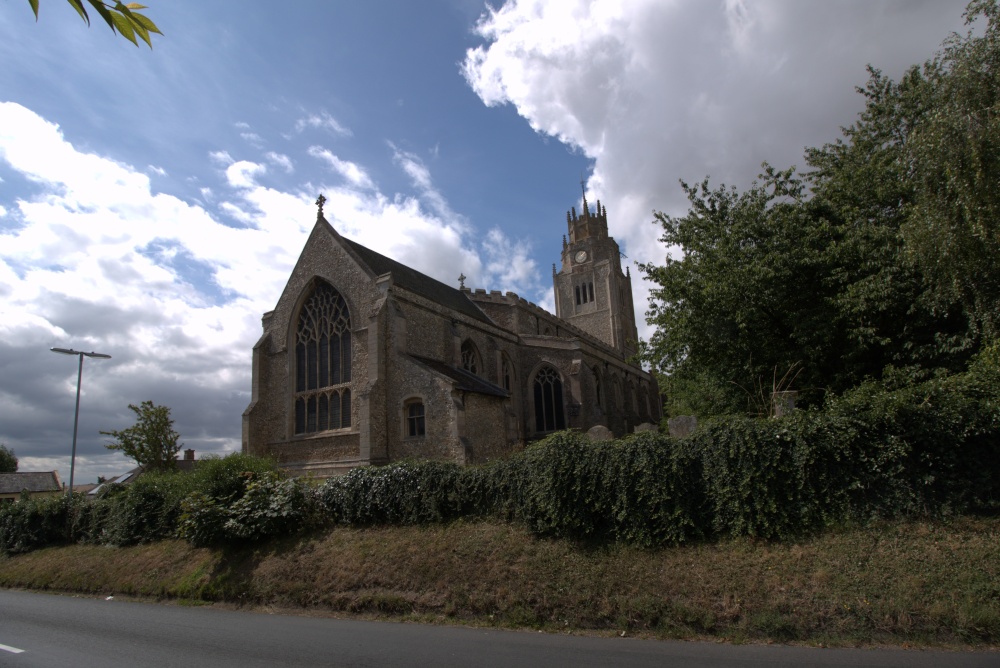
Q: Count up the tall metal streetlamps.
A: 1